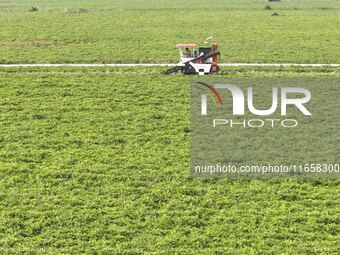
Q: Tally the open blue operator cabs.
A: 0